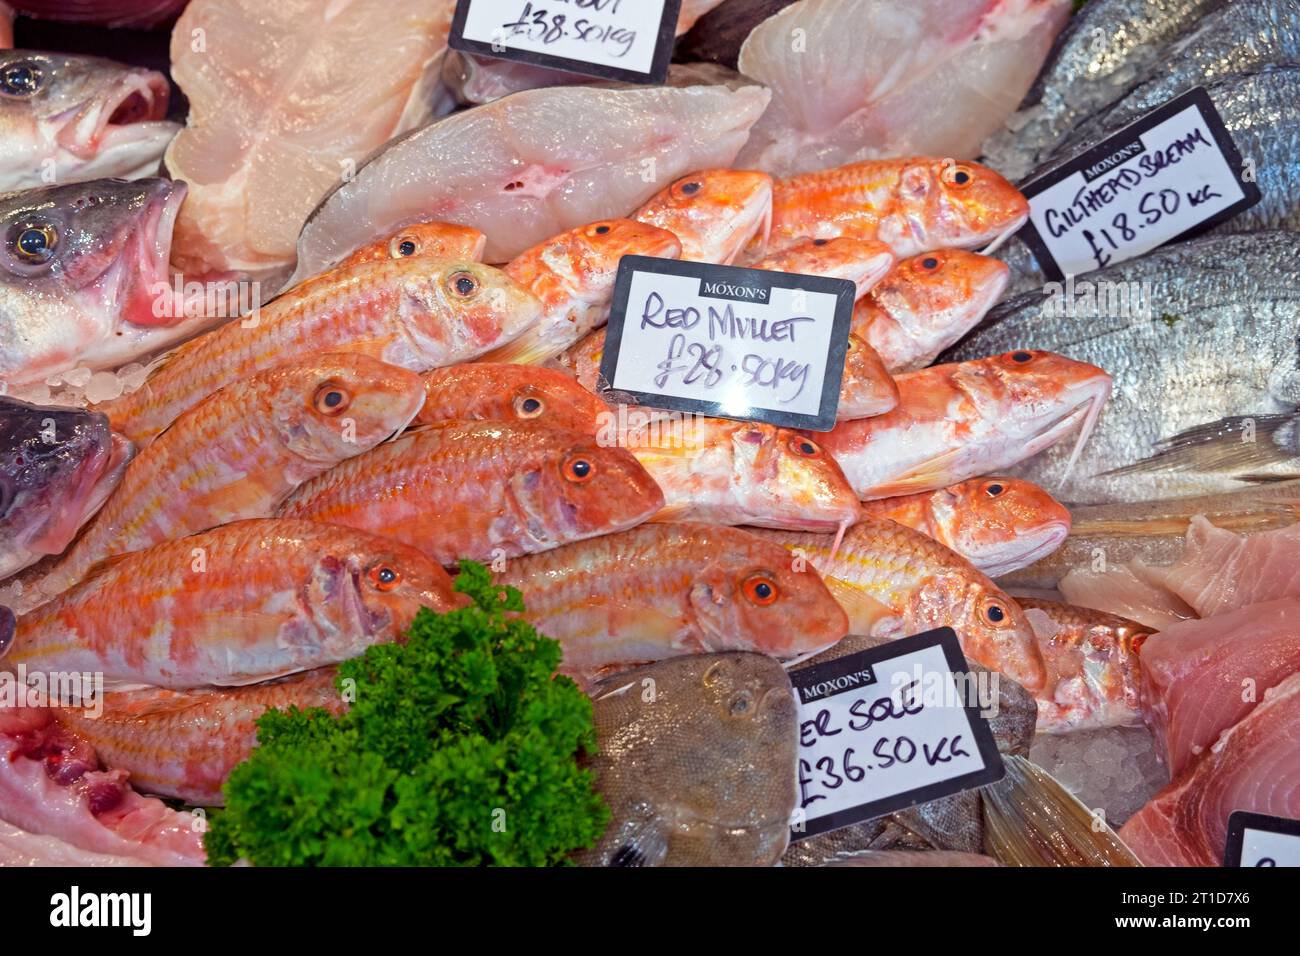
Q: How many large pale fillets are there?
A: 3